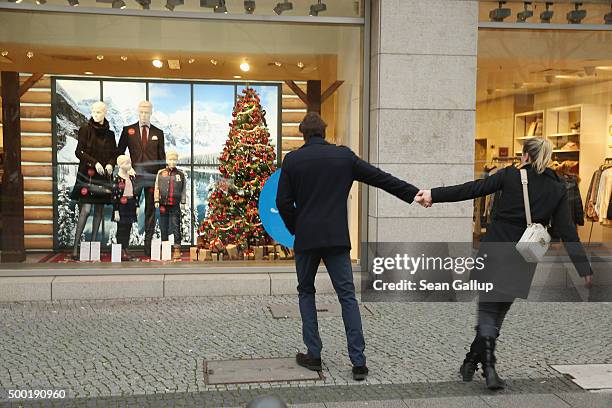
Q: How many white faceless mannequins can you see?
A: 4